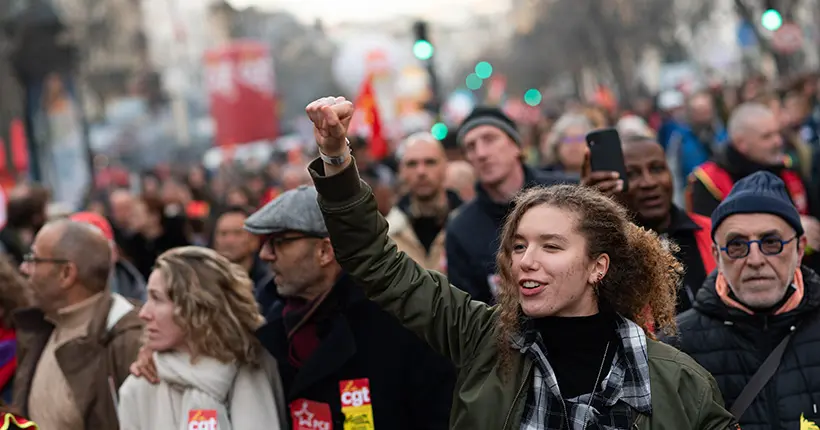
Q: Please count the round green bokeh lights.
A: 6